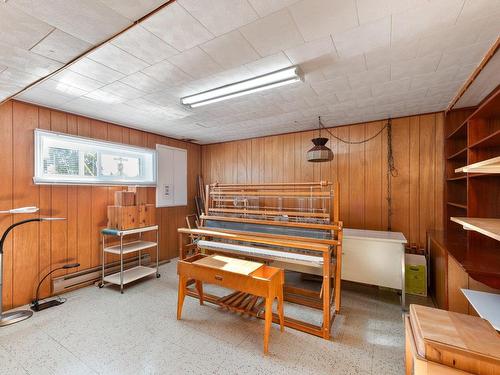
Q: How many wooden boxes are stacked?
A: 3